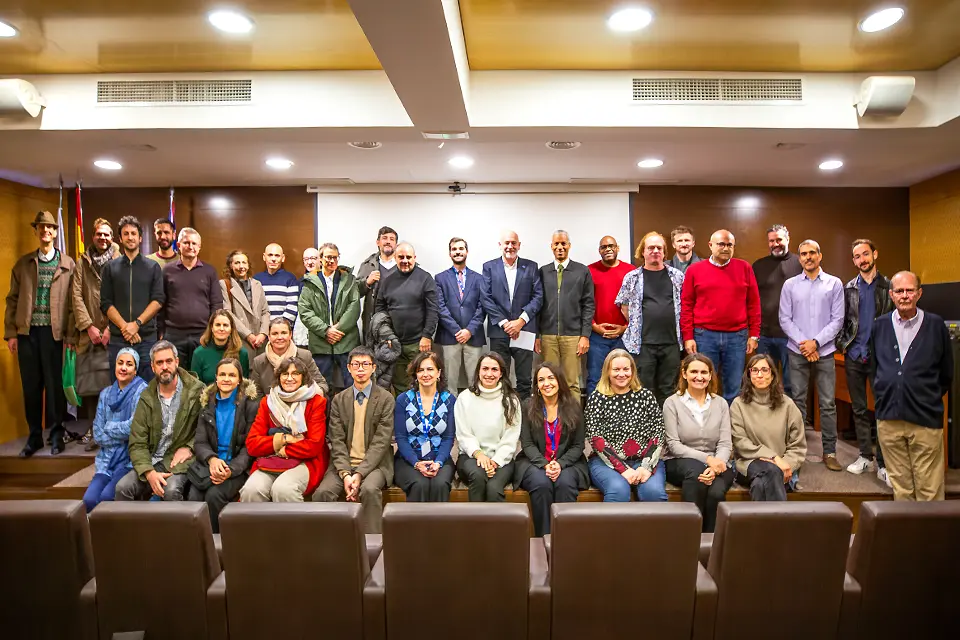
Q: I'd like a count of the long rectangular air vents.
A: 2